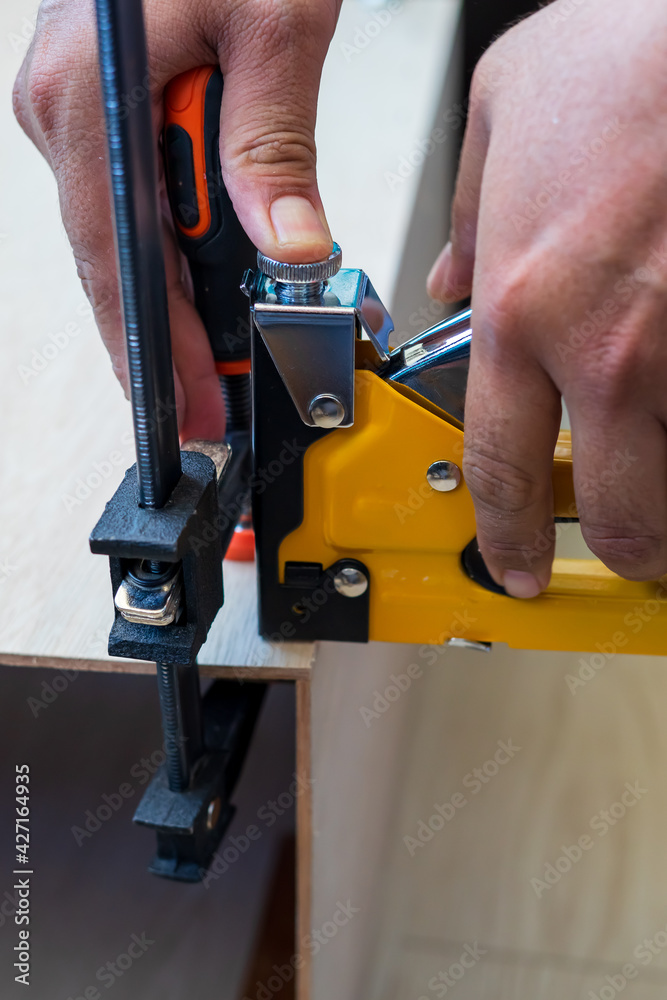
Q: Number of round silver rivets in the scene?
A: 3